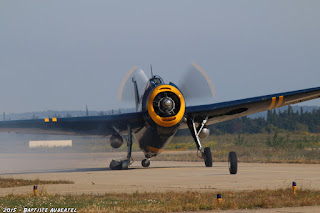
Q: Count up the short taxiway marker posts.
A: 3